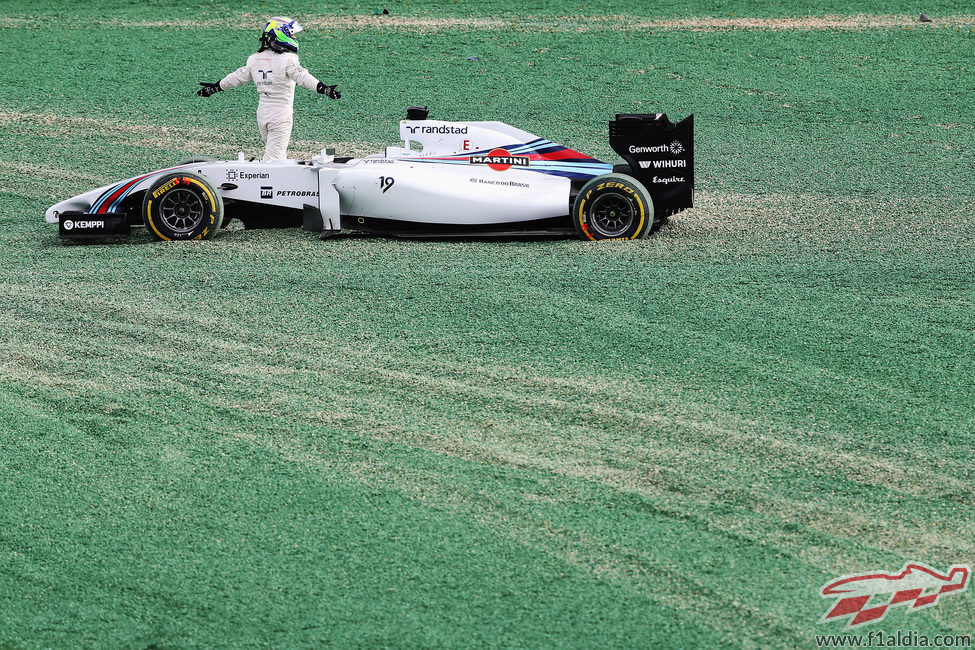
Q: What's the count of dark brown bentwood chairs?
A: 0